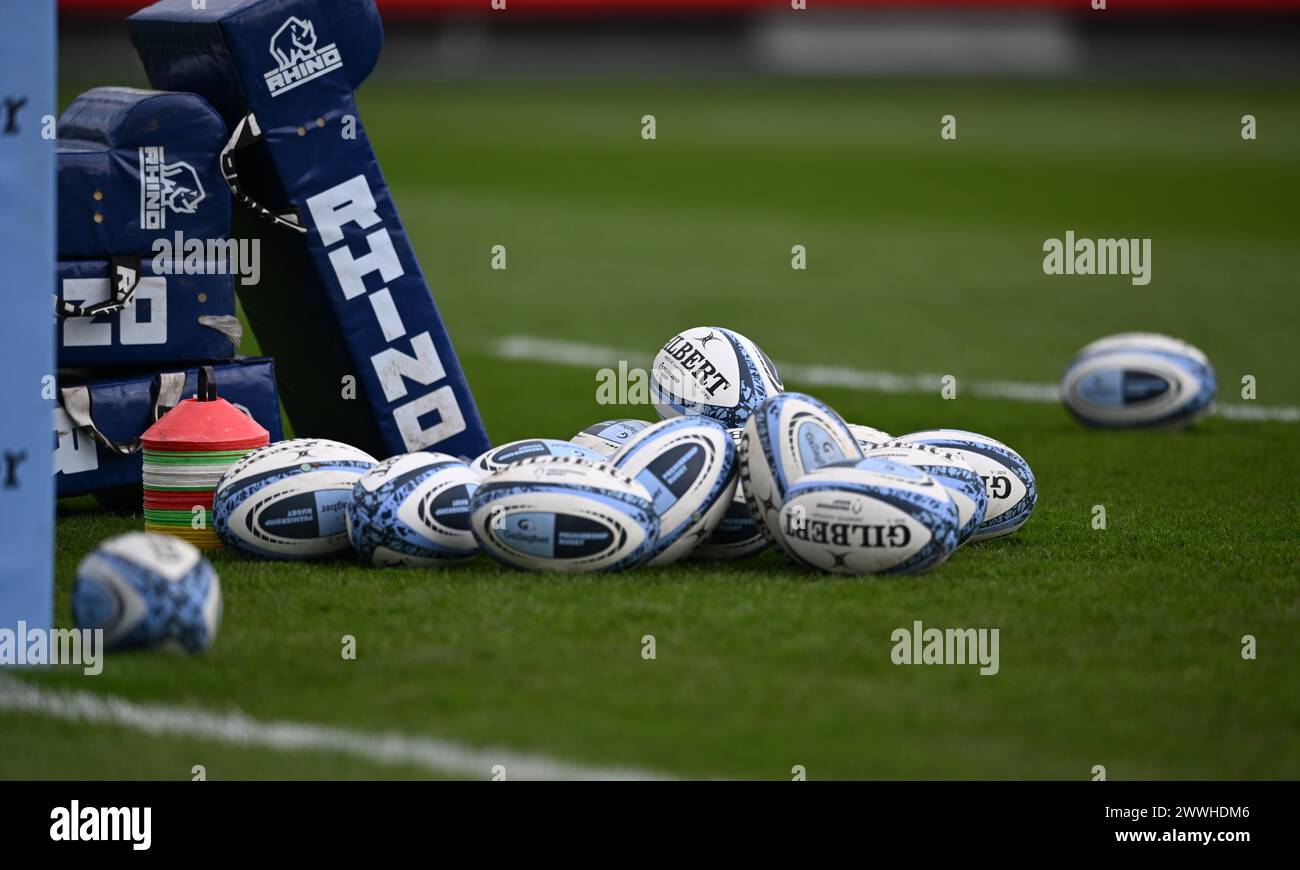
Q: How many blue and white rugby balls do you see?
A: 15